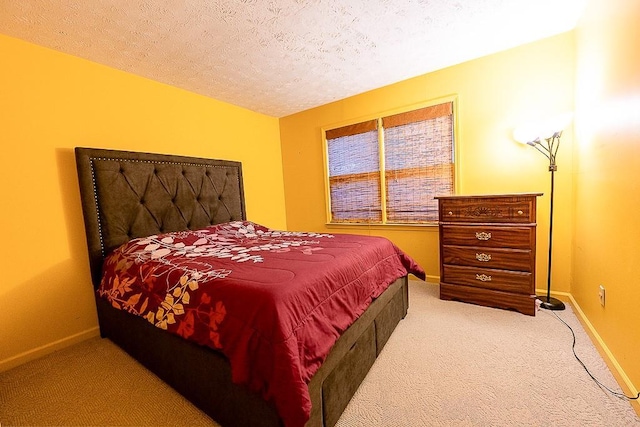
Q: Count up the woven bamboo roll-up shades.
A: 2